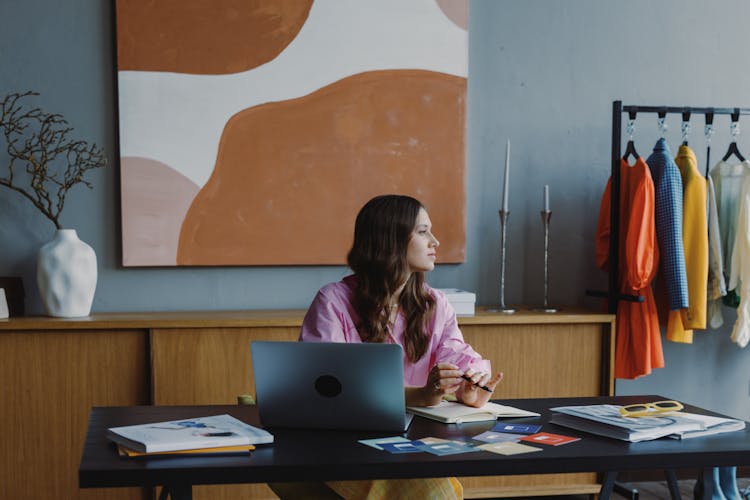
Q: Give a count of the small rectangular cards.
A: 8